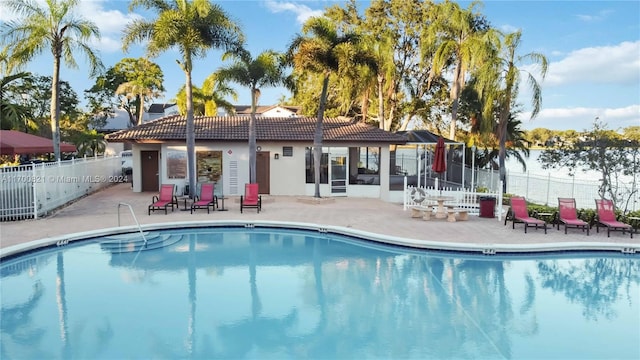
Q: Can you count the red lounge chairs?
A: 6